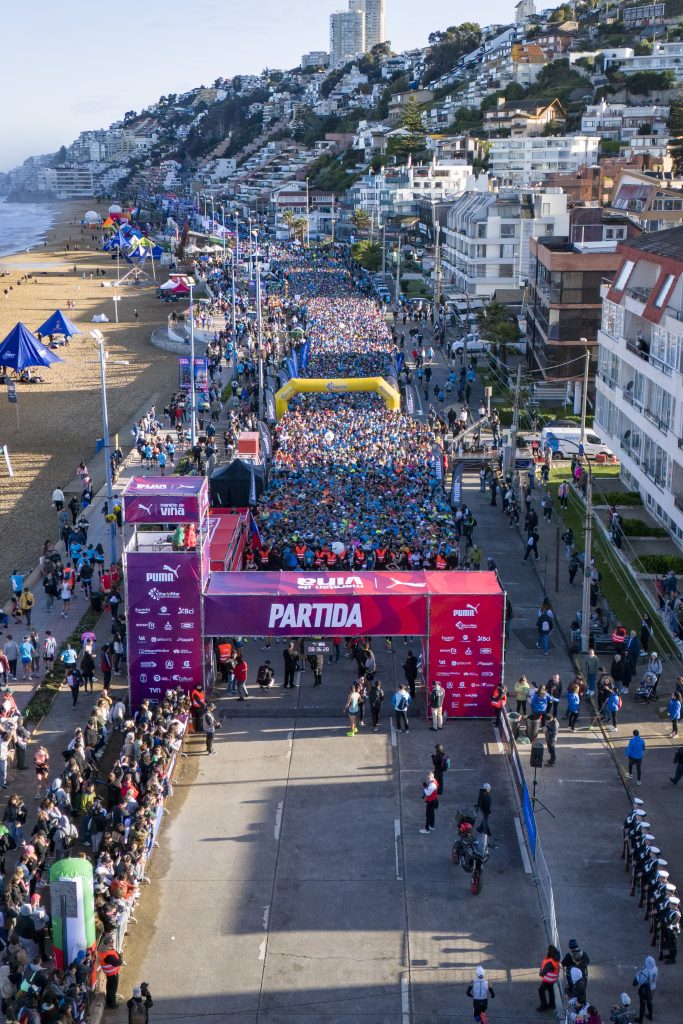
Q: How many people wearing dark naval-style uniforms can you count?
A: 9